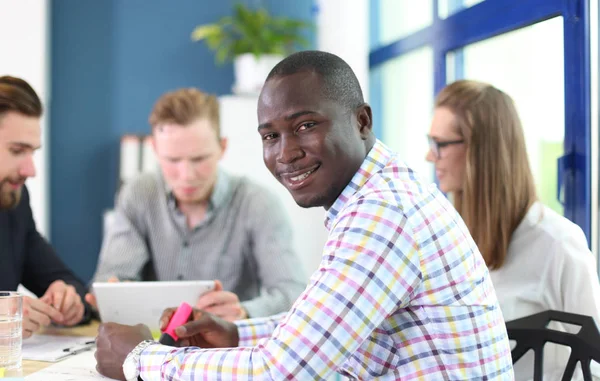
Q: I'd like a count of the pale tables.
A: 1